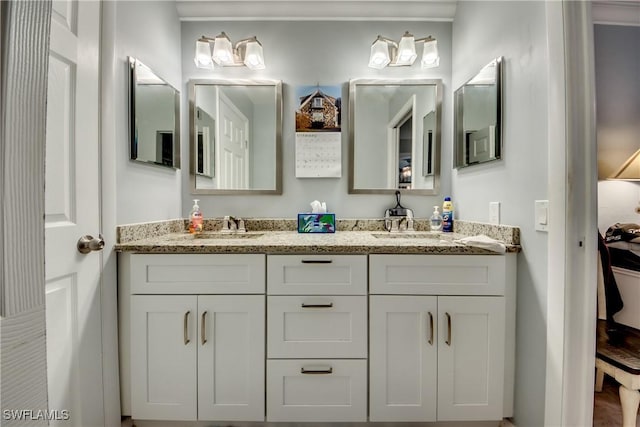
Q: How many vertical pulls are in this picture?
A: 4